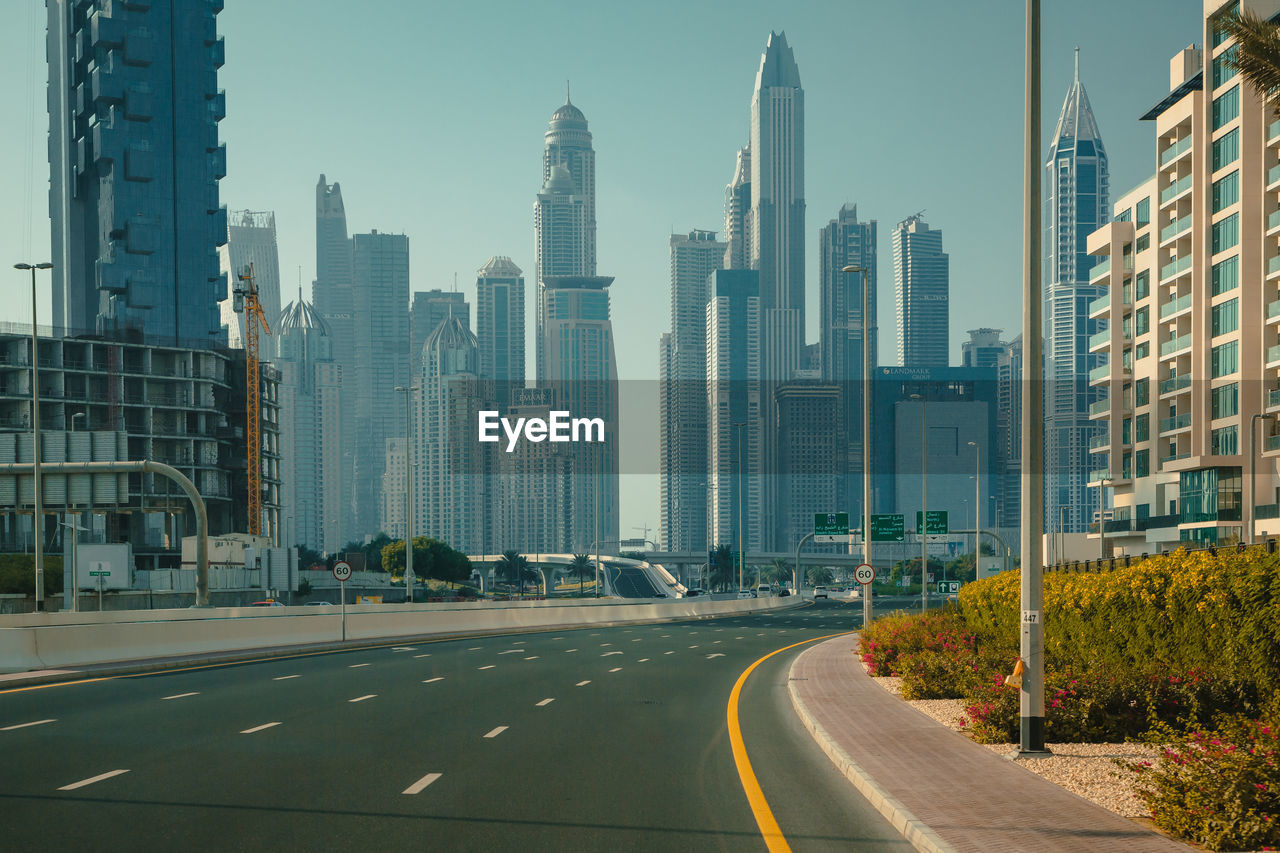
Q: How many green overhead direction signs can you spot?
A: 3